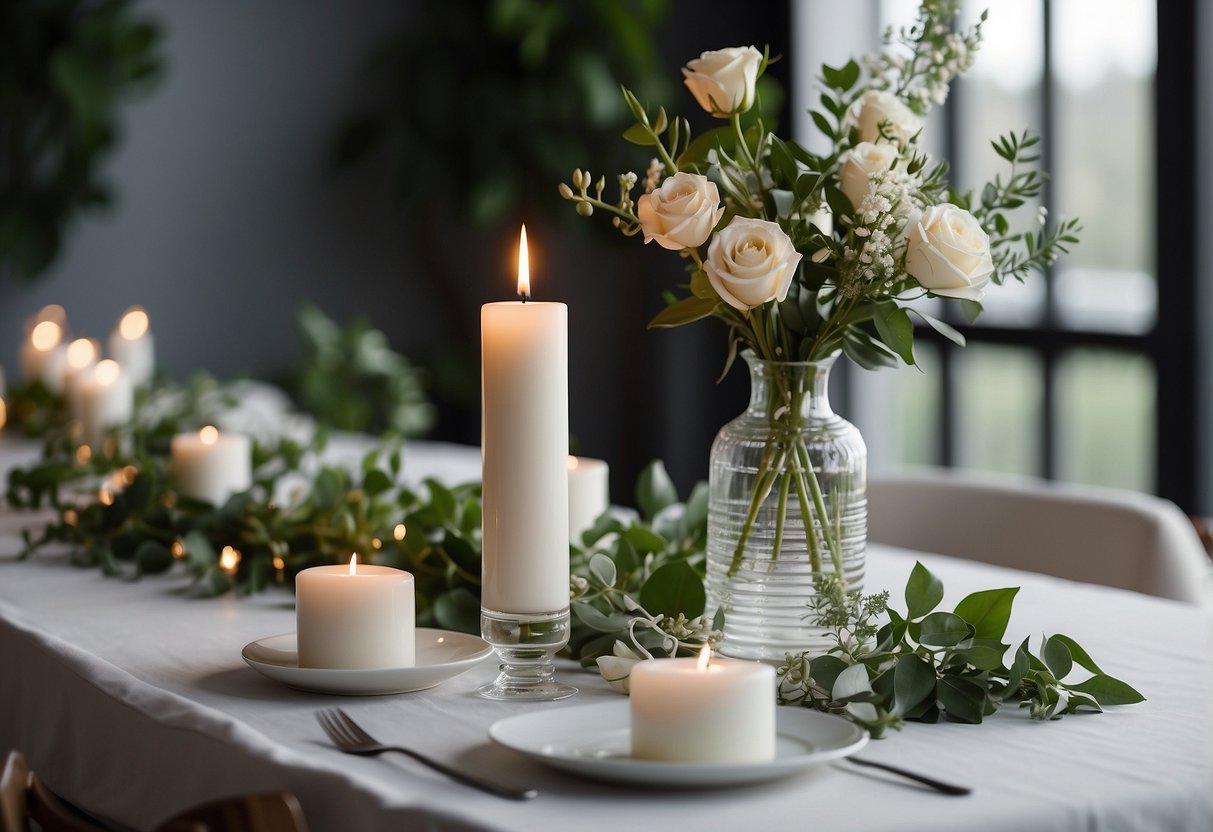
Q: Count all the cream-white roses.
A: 6